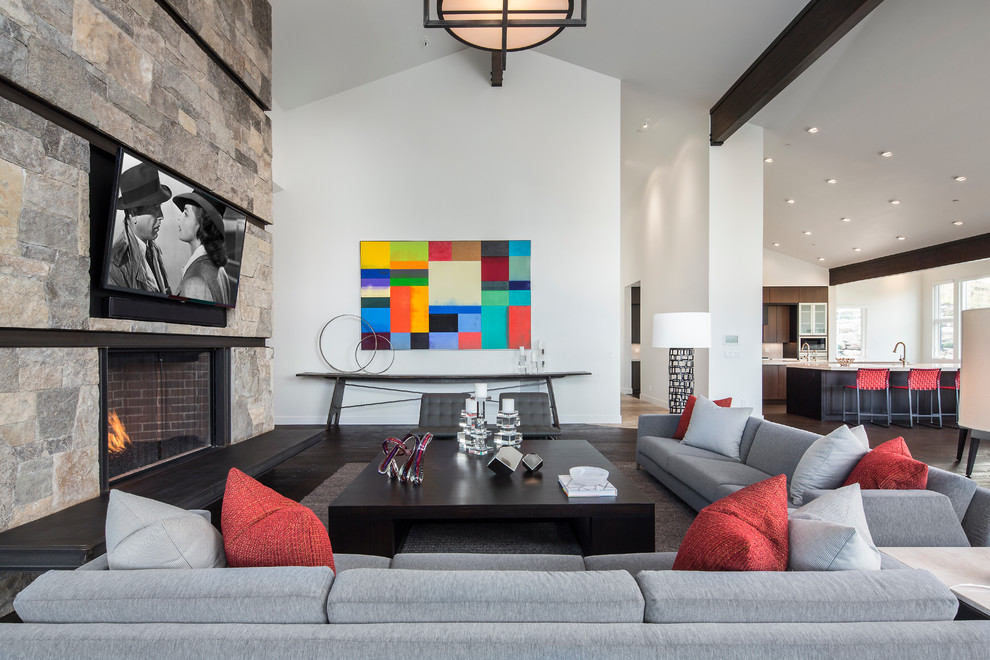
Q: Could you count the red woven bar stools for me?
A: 3